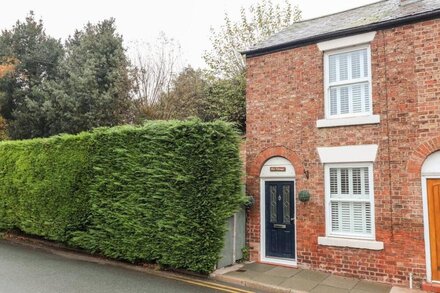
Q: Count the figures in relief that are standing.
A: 0